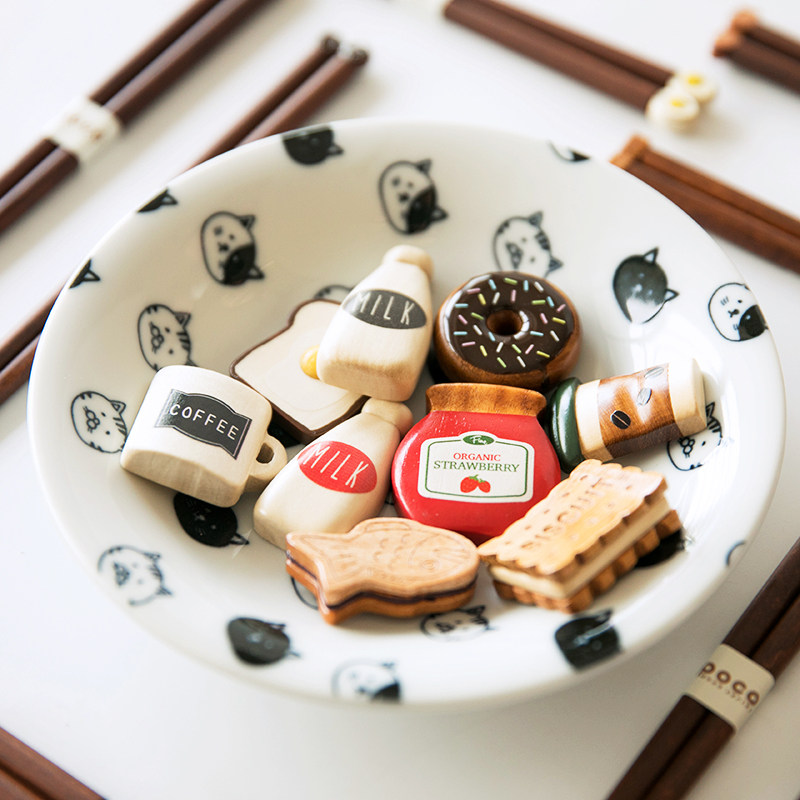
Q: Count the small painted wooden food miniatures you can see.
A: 9